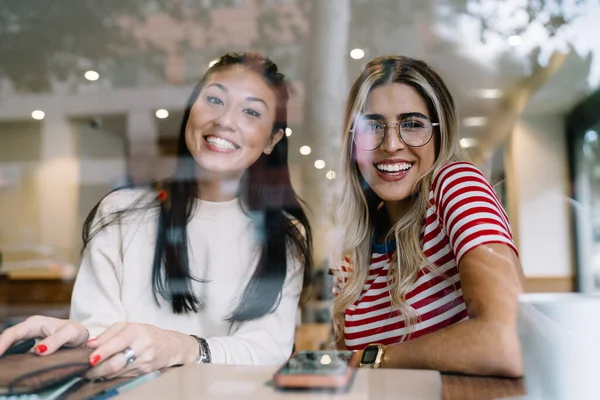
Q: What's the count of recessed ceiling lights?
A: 13